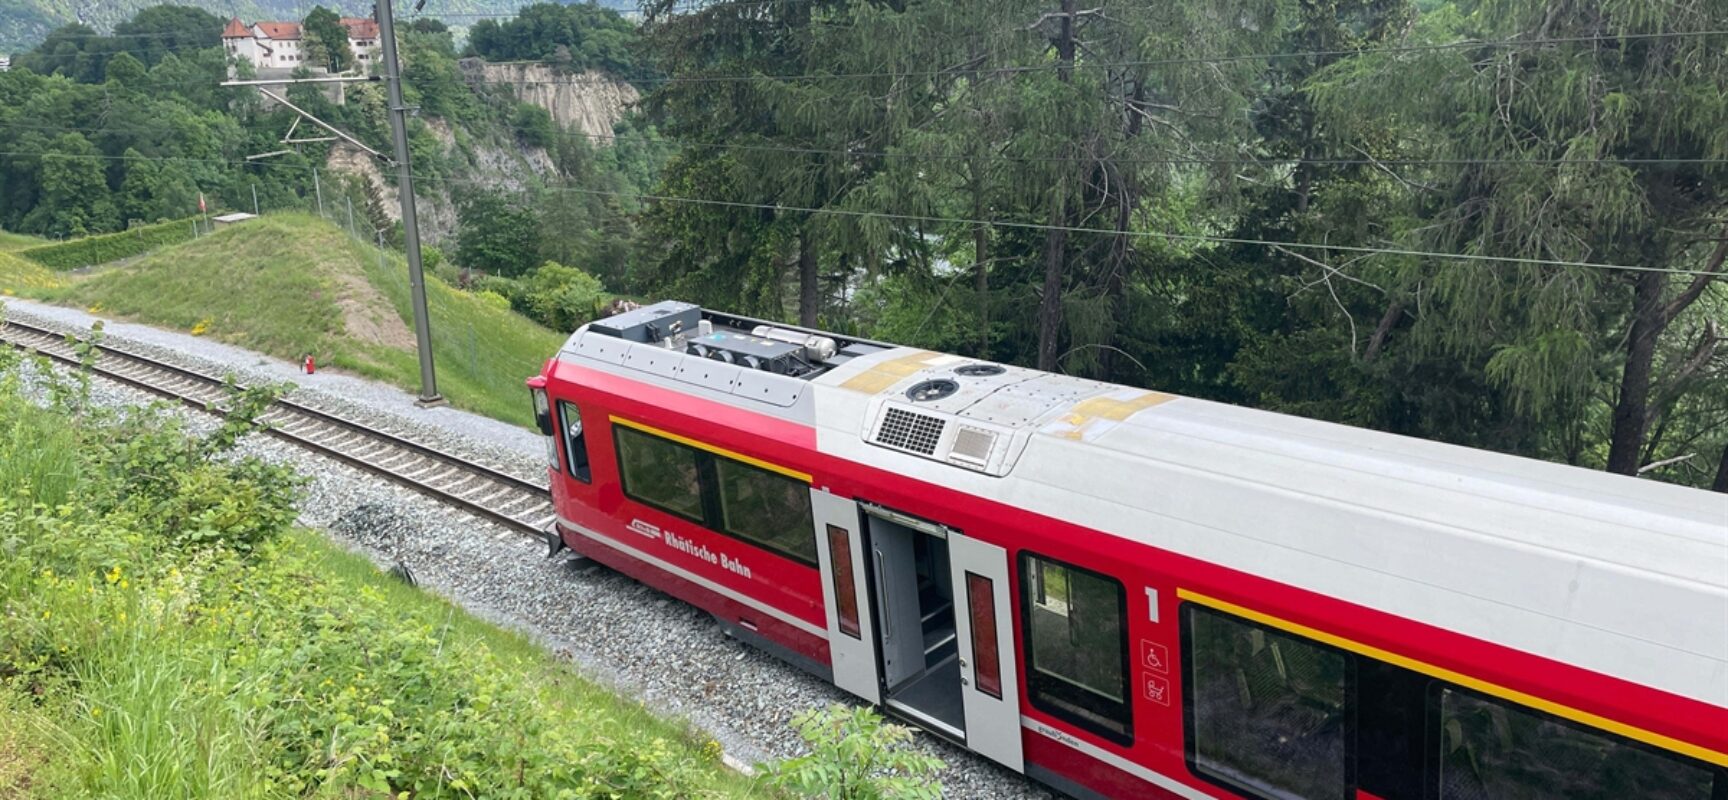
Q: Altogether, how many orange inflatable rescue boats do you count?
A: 0